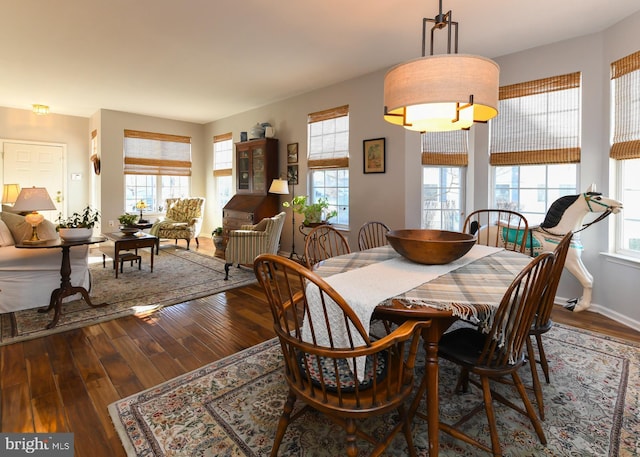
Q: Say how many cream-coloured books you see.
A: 0